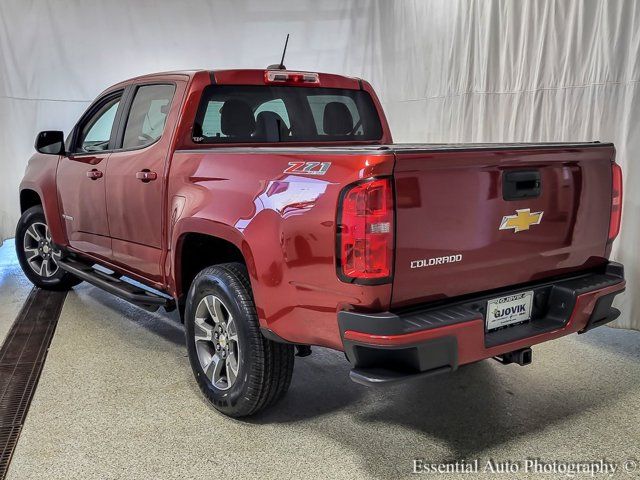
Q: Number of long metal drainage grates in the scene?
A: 1